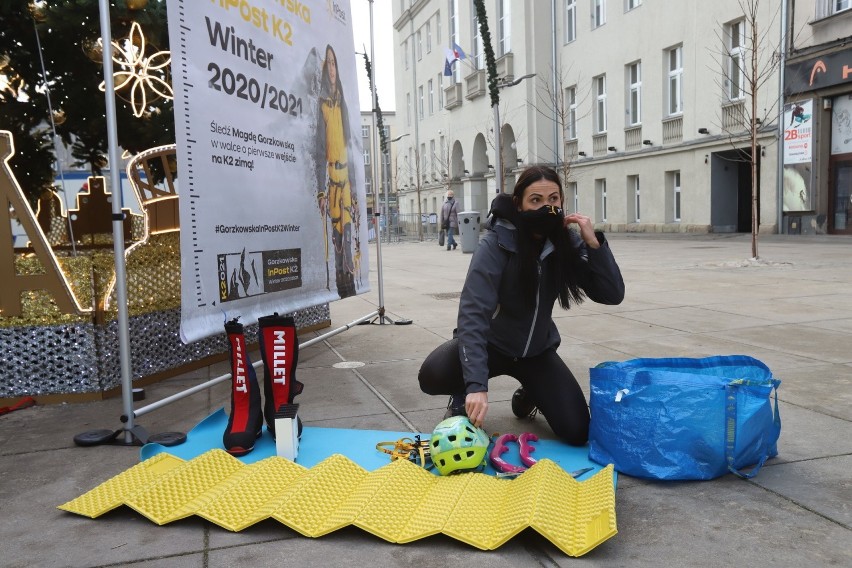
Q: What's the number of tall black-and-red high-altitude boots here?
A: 2